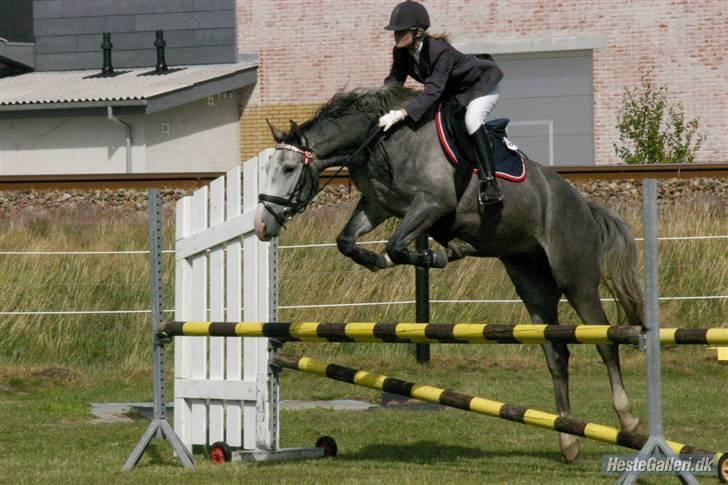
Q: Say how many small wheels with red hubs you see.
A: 2